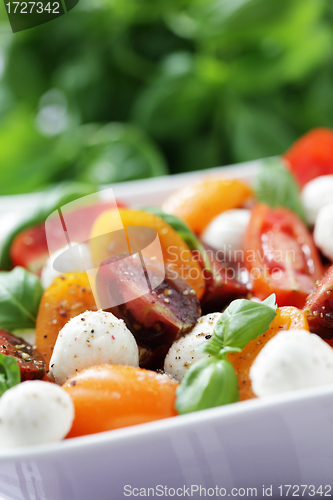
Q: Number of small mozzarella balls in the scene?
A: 8